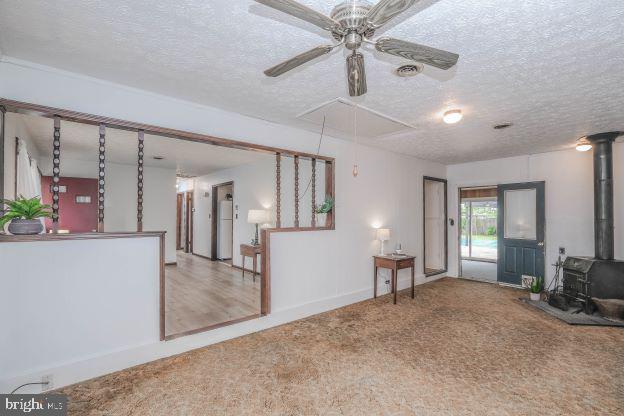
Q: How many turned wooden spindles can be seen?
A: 6